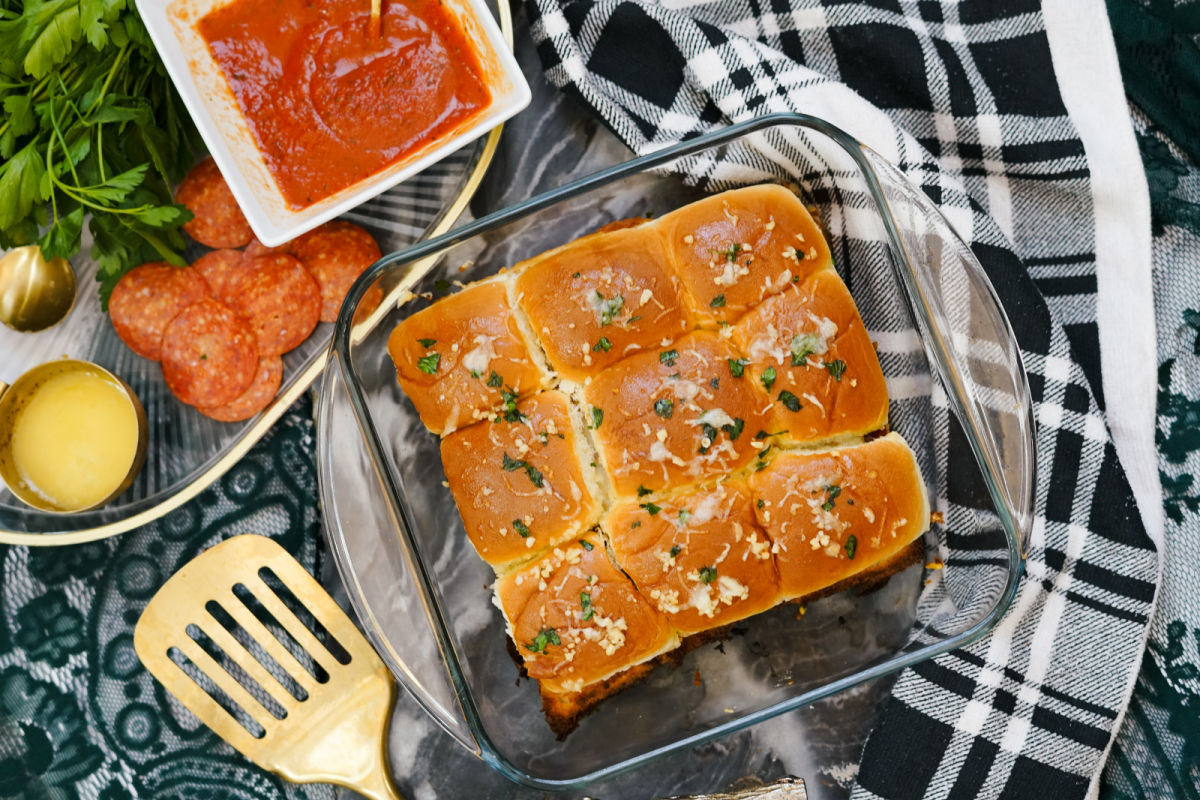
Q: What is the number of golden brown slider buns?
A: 9